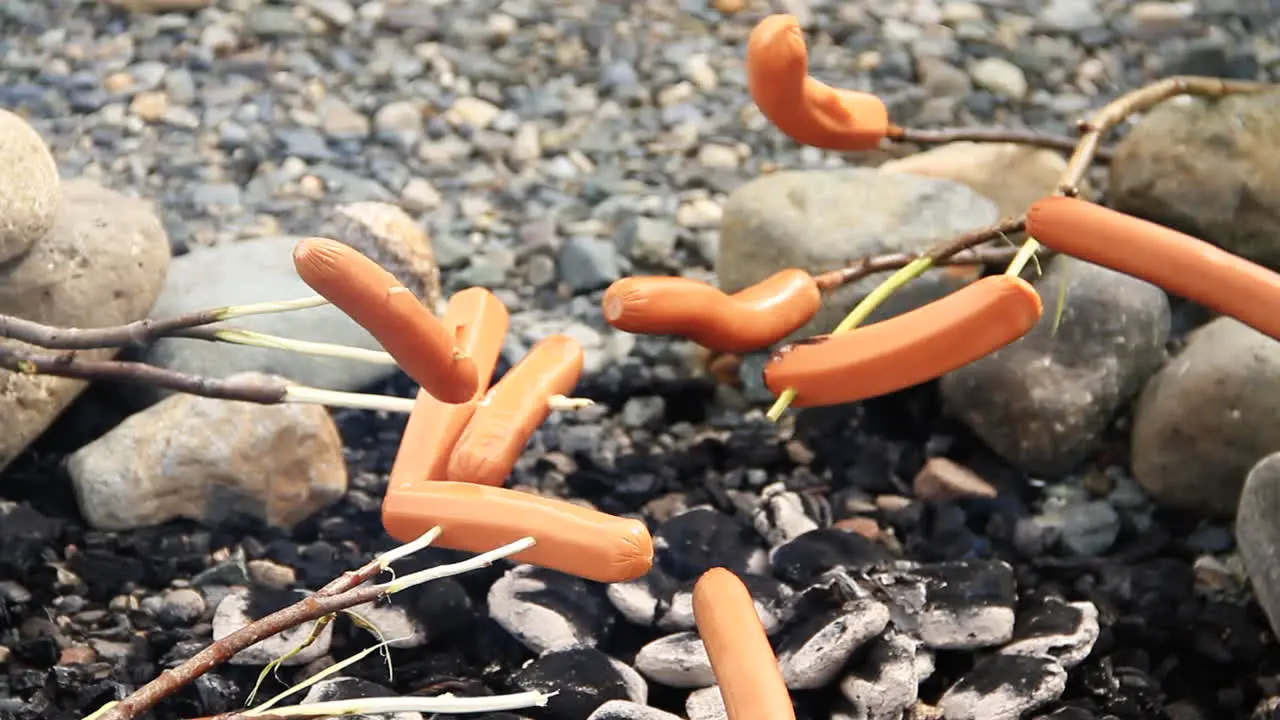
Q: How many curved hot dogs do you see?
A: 2